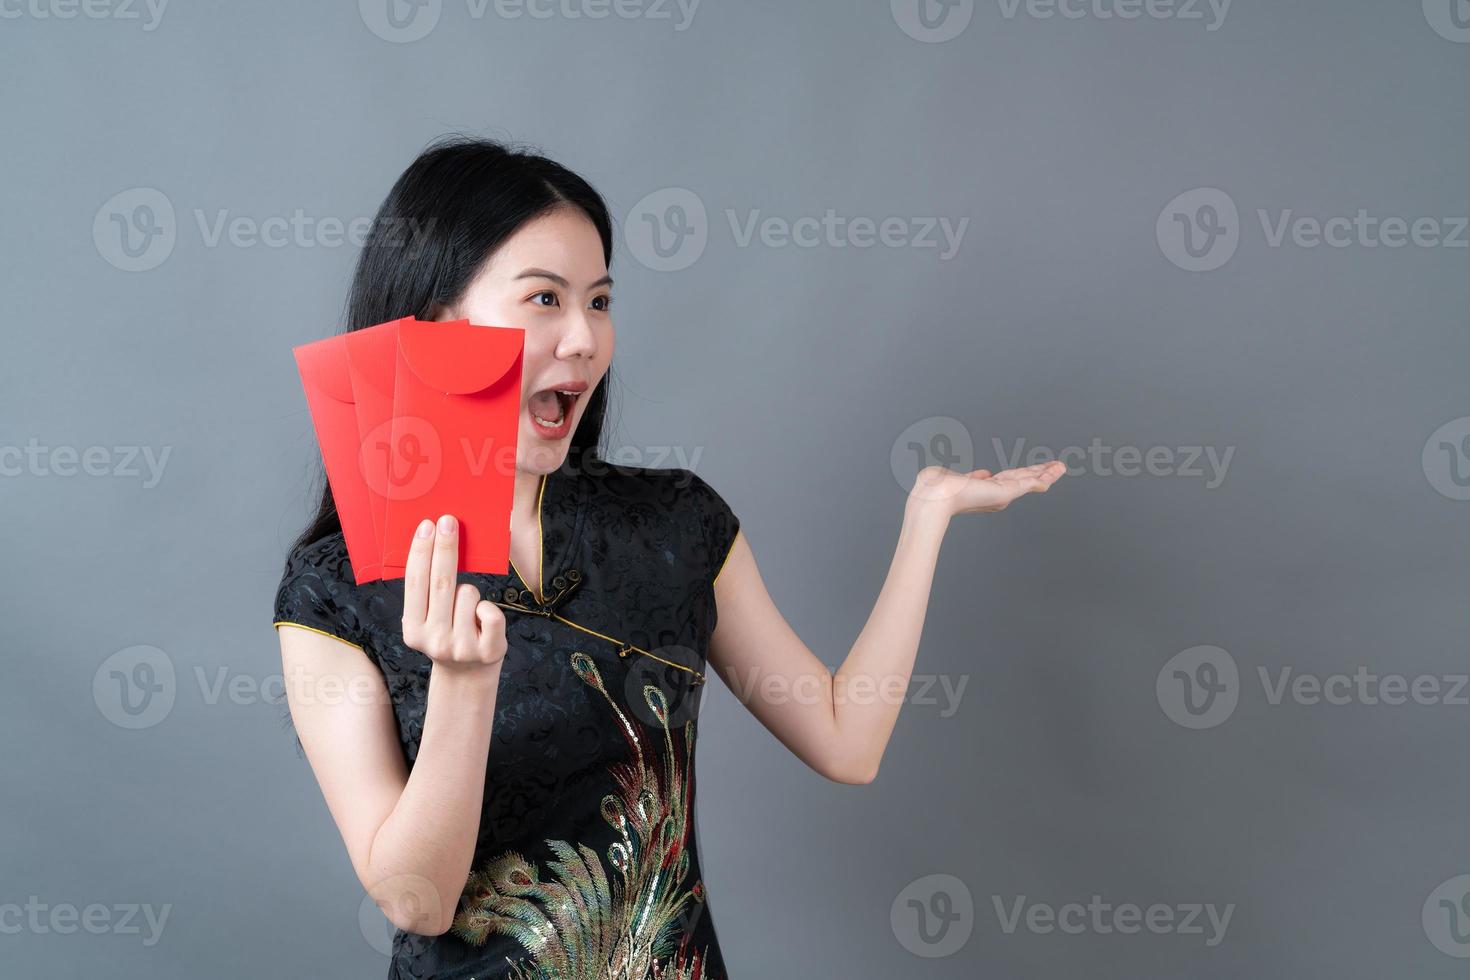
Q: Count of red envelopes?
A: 3